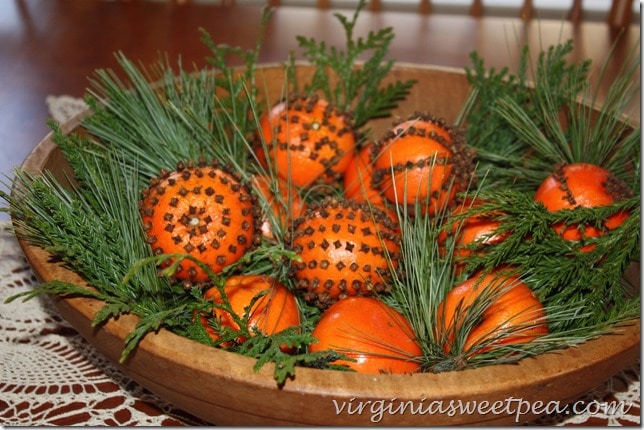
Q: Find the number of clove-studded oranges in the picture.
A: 5